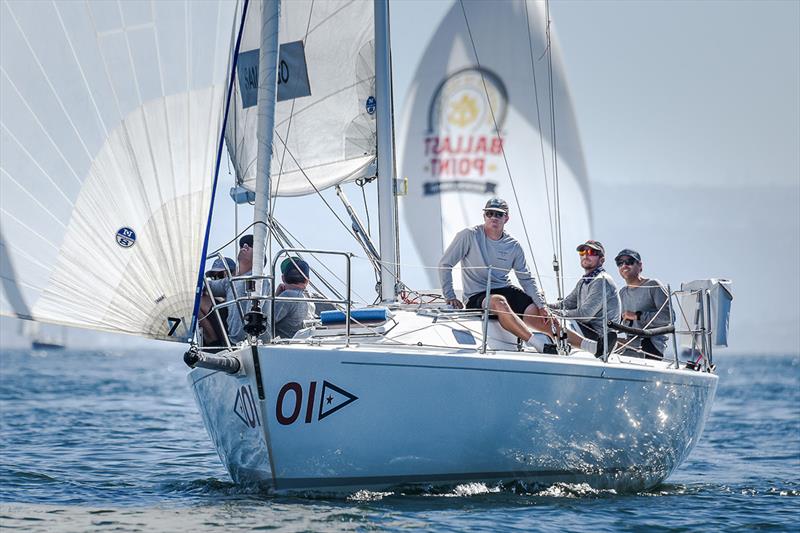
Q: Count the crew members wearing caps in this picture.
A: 6